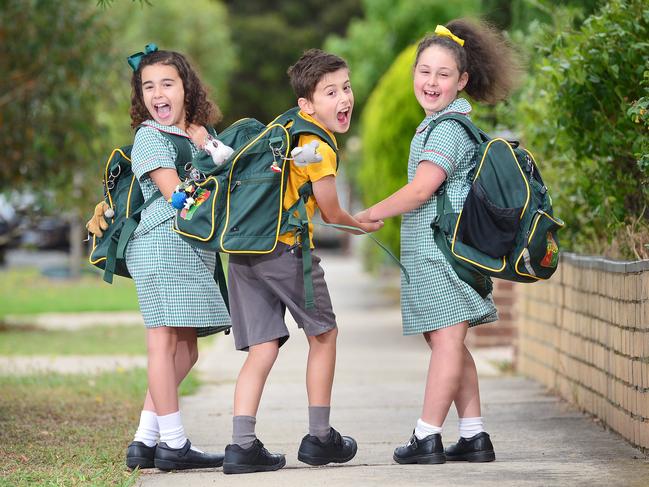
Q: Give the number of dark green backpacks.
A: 3